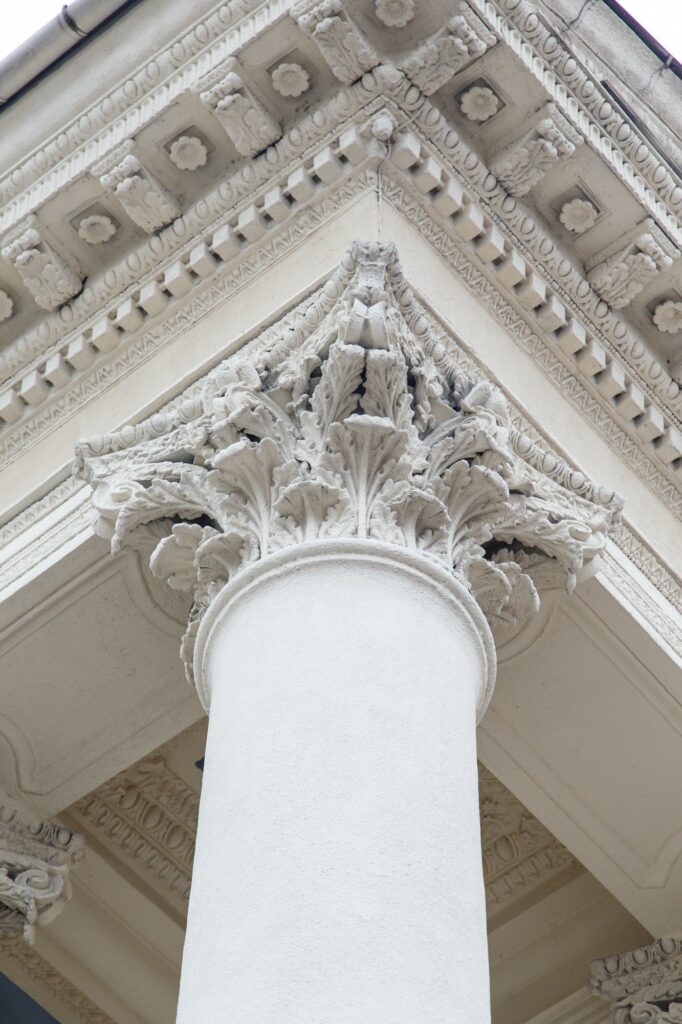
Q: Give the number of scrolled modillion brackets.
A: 7